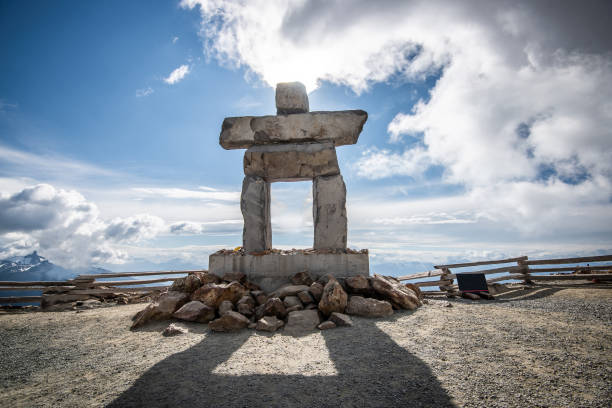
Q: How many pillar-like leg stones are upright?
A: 2